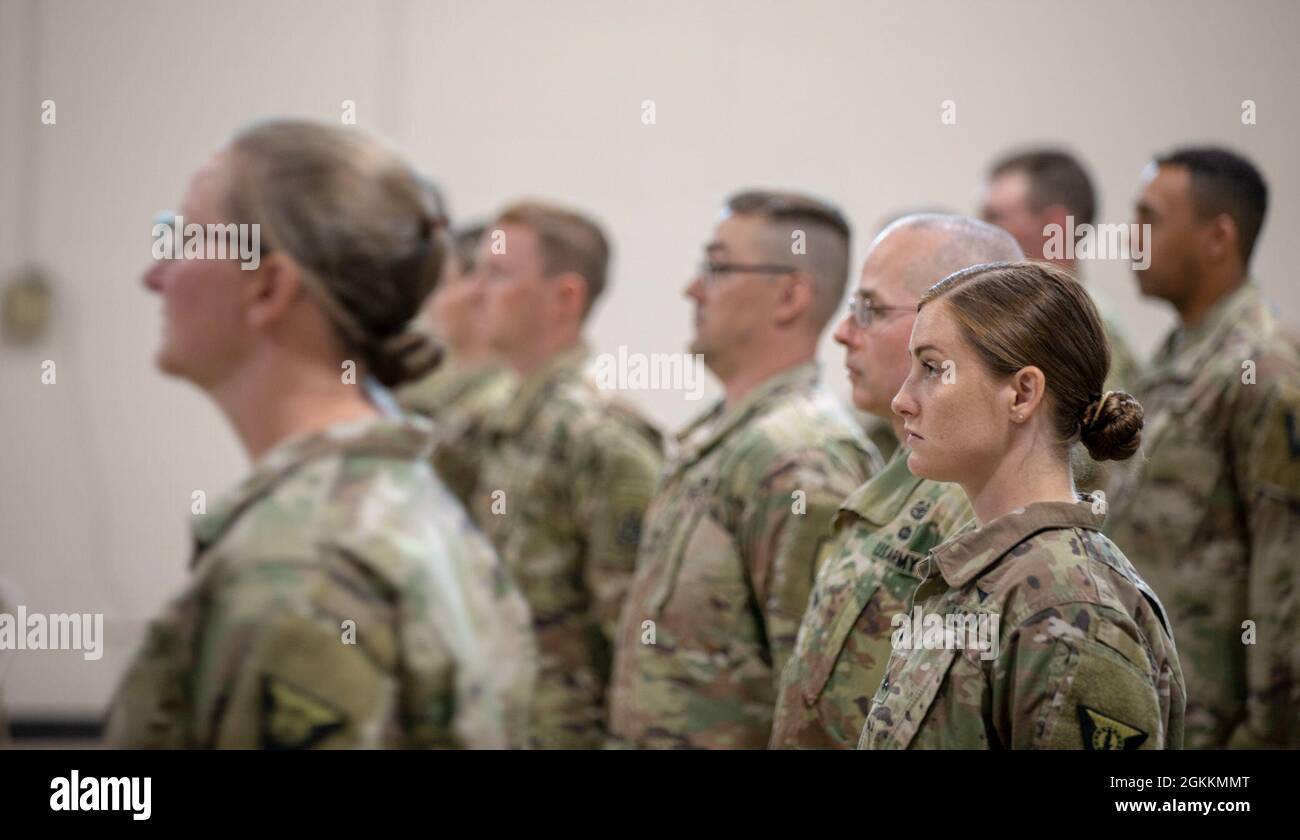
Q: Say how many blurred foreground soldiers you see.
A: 1